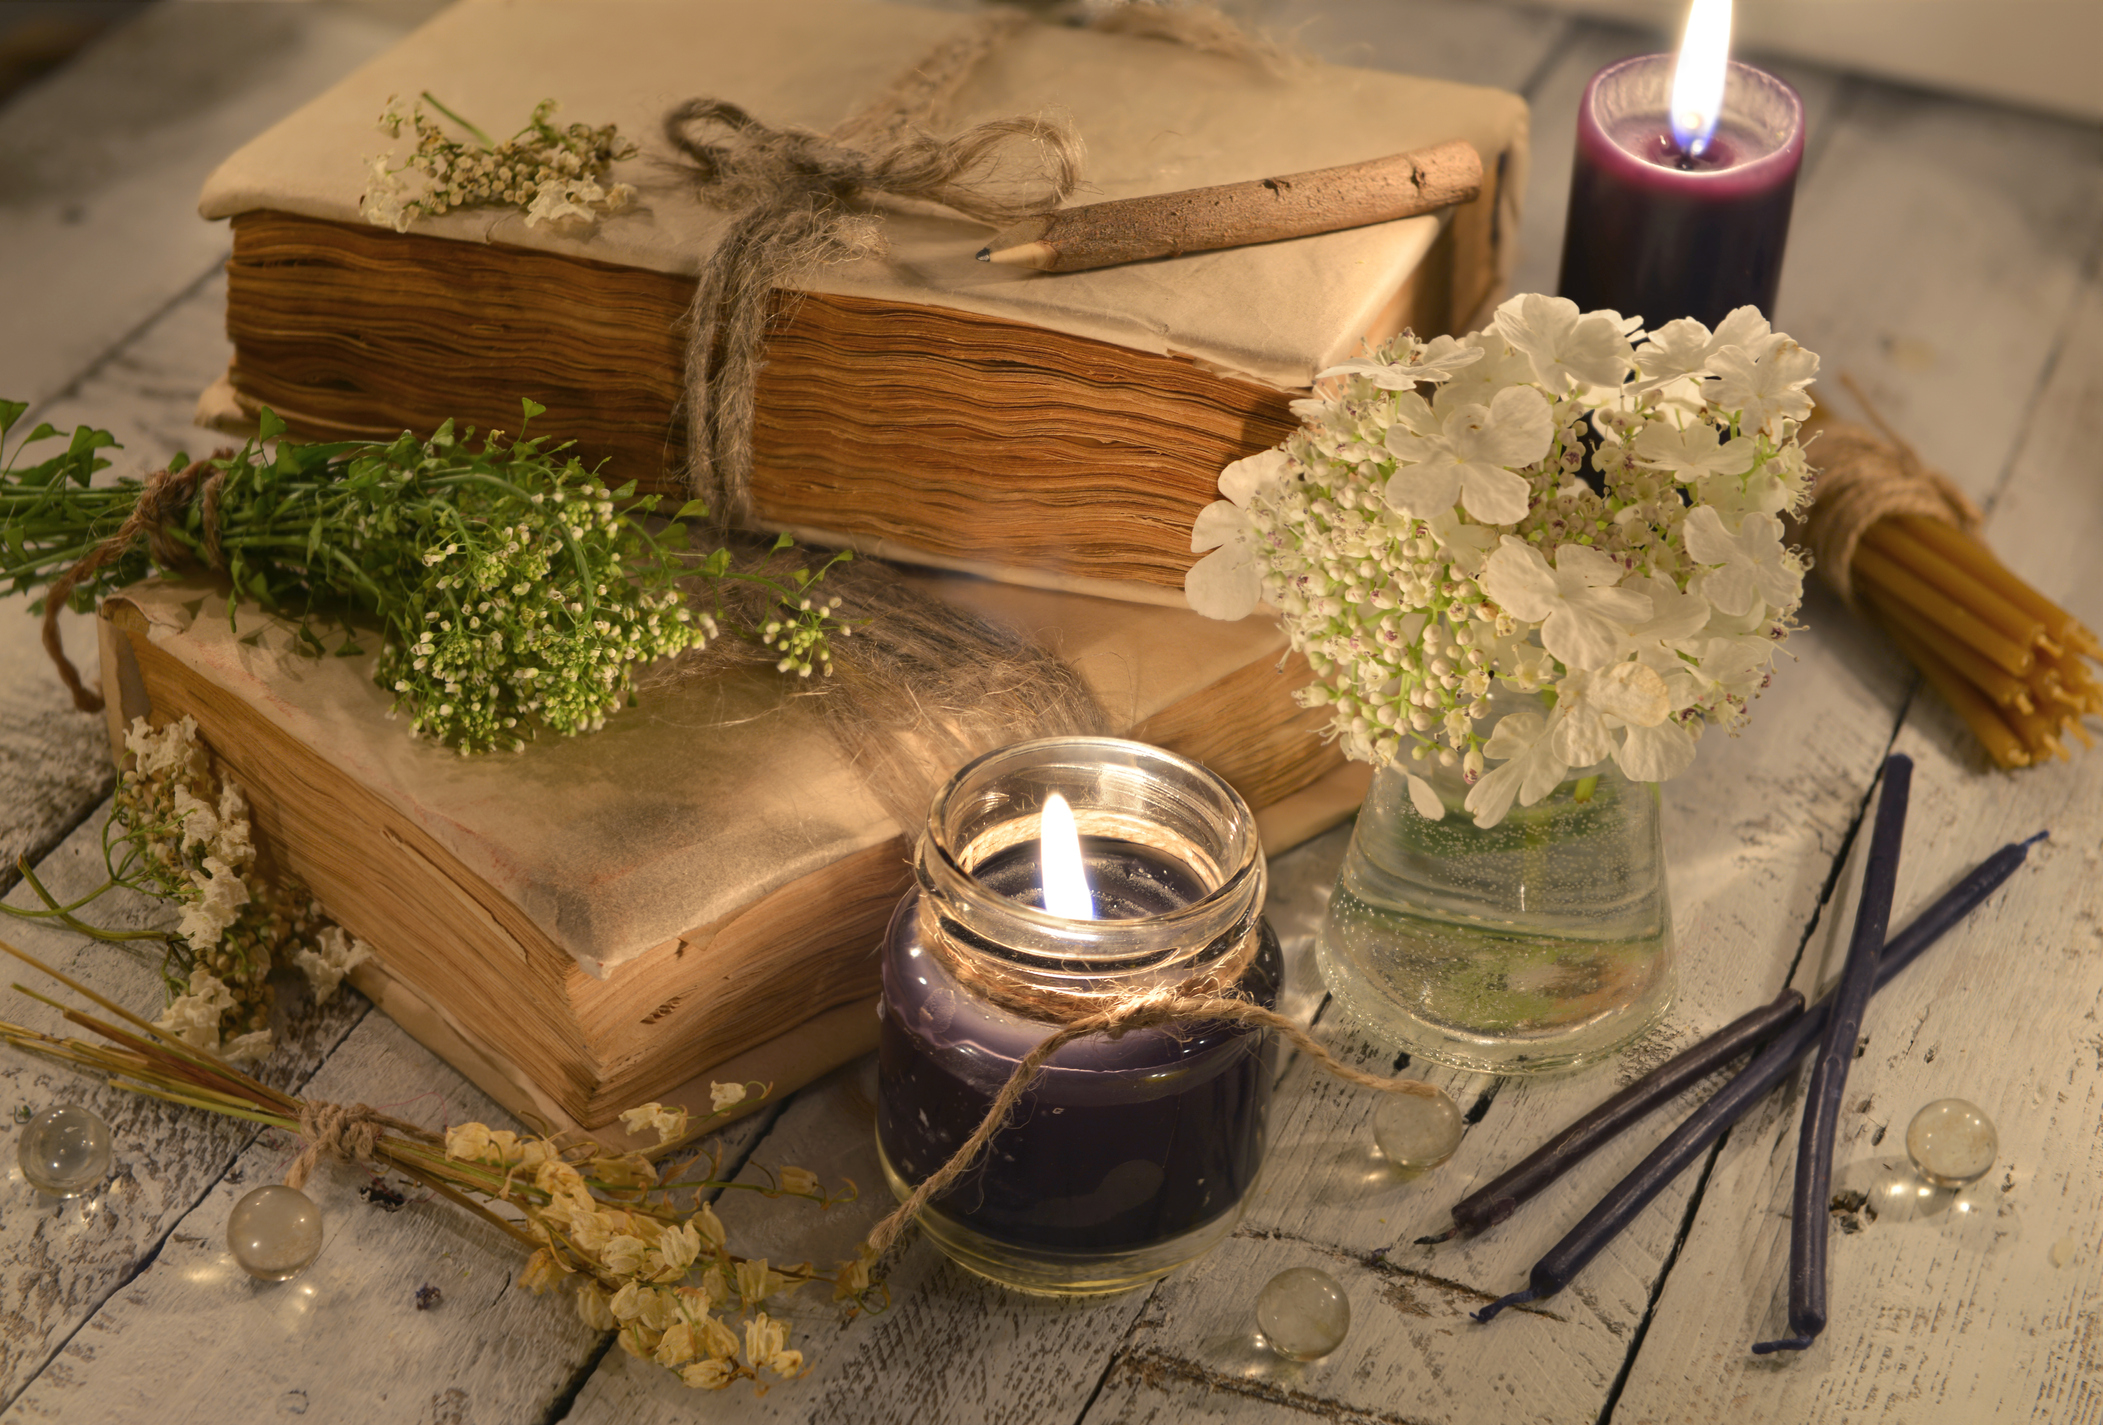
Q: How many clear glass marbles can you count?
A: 5